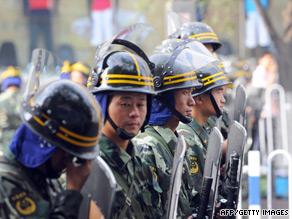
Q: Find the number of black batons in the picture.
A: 2